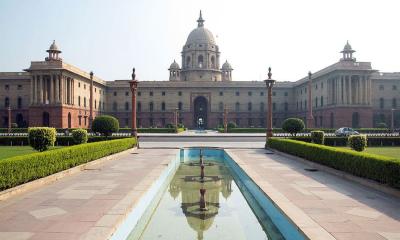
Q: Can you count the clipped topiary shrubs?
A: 6